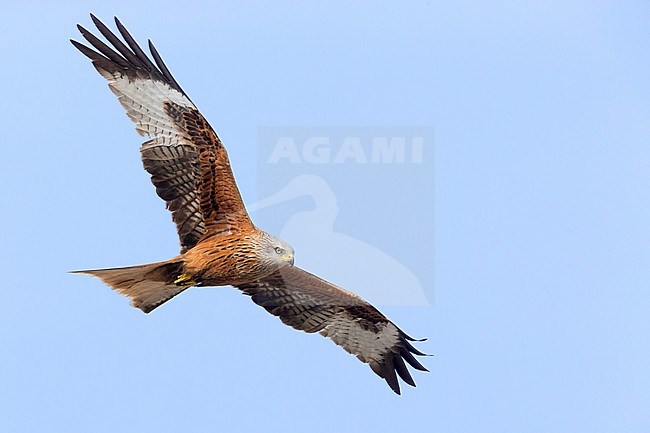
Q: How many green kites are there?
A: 0